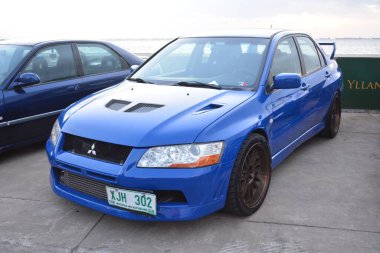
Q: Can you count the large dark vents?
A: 2